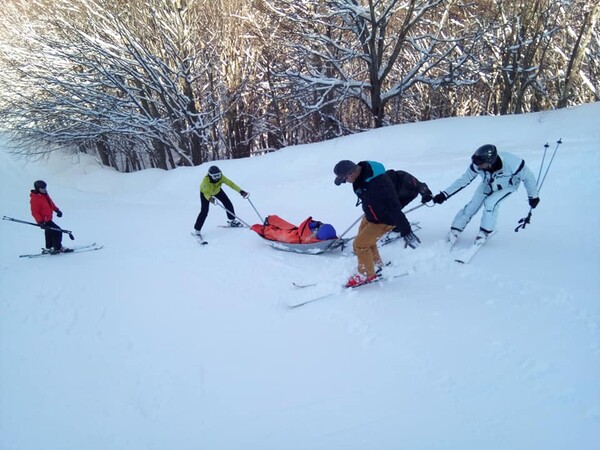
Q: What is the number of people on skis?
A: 5